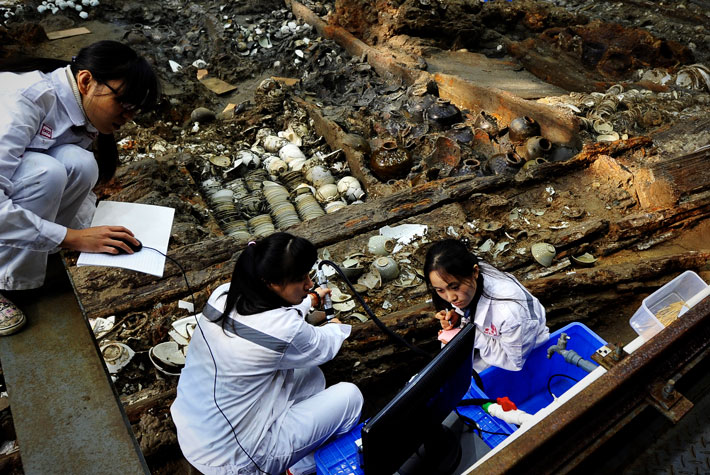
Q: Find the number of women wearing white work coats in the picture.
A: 3